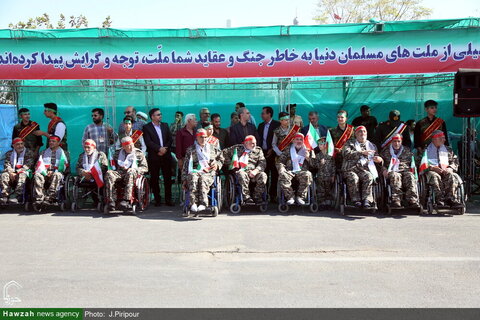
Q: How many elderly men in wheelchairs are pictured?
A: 10